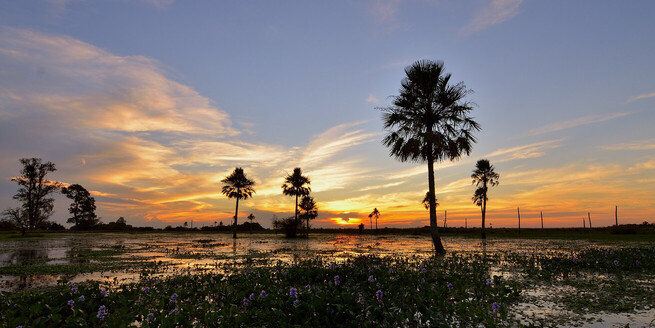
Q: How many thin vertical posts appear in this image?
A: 7